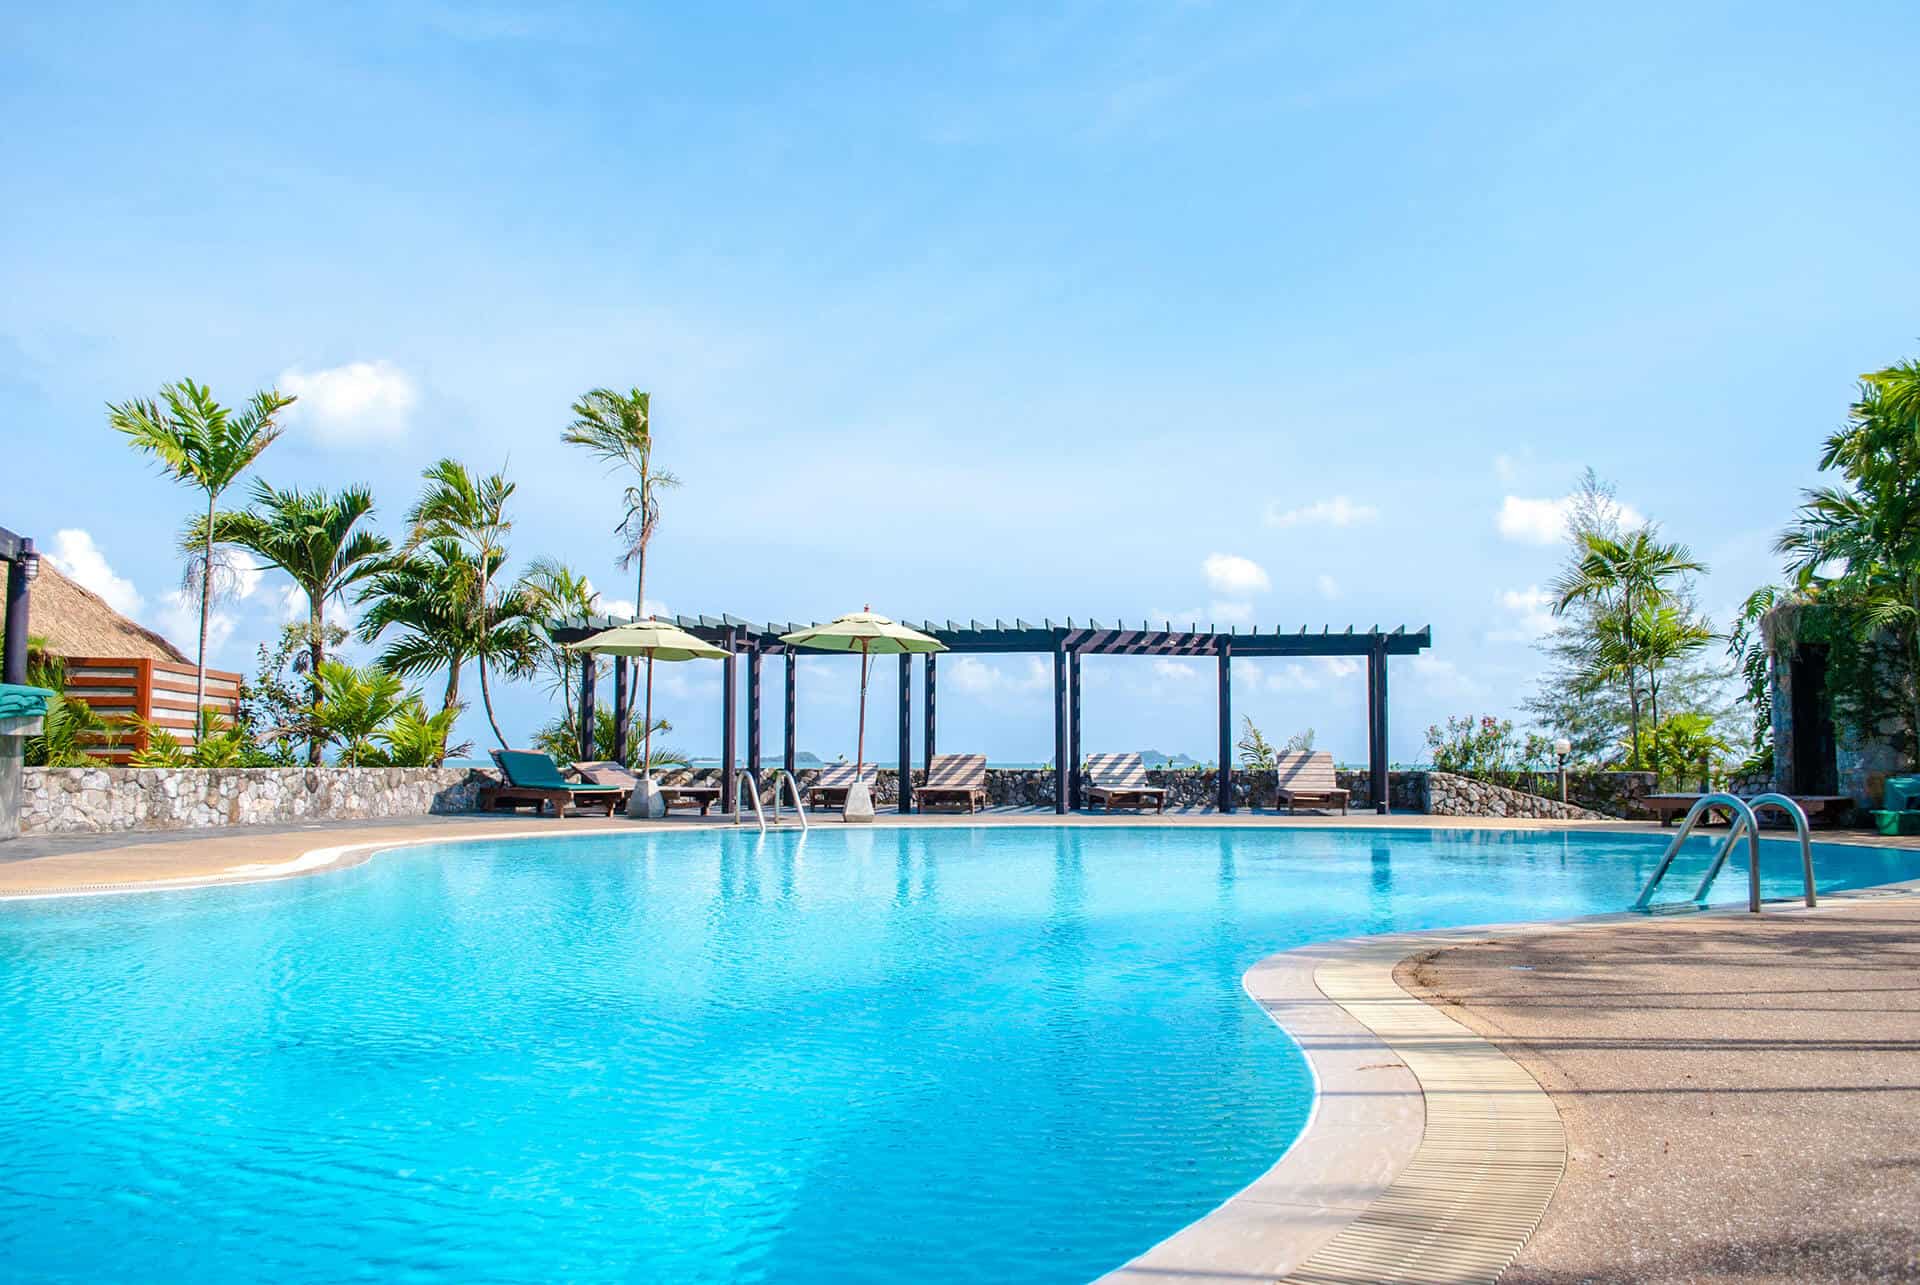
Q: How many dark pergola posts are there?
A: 12